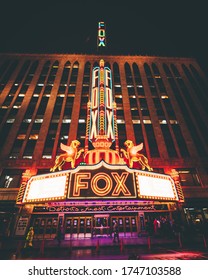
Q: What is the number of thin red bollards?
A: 6